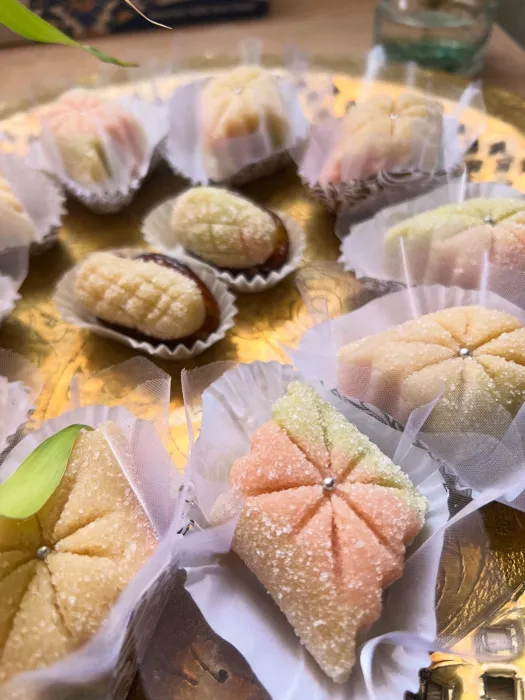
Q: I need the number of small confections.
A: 10